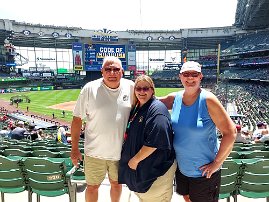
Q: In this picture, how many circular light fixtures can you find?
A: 7